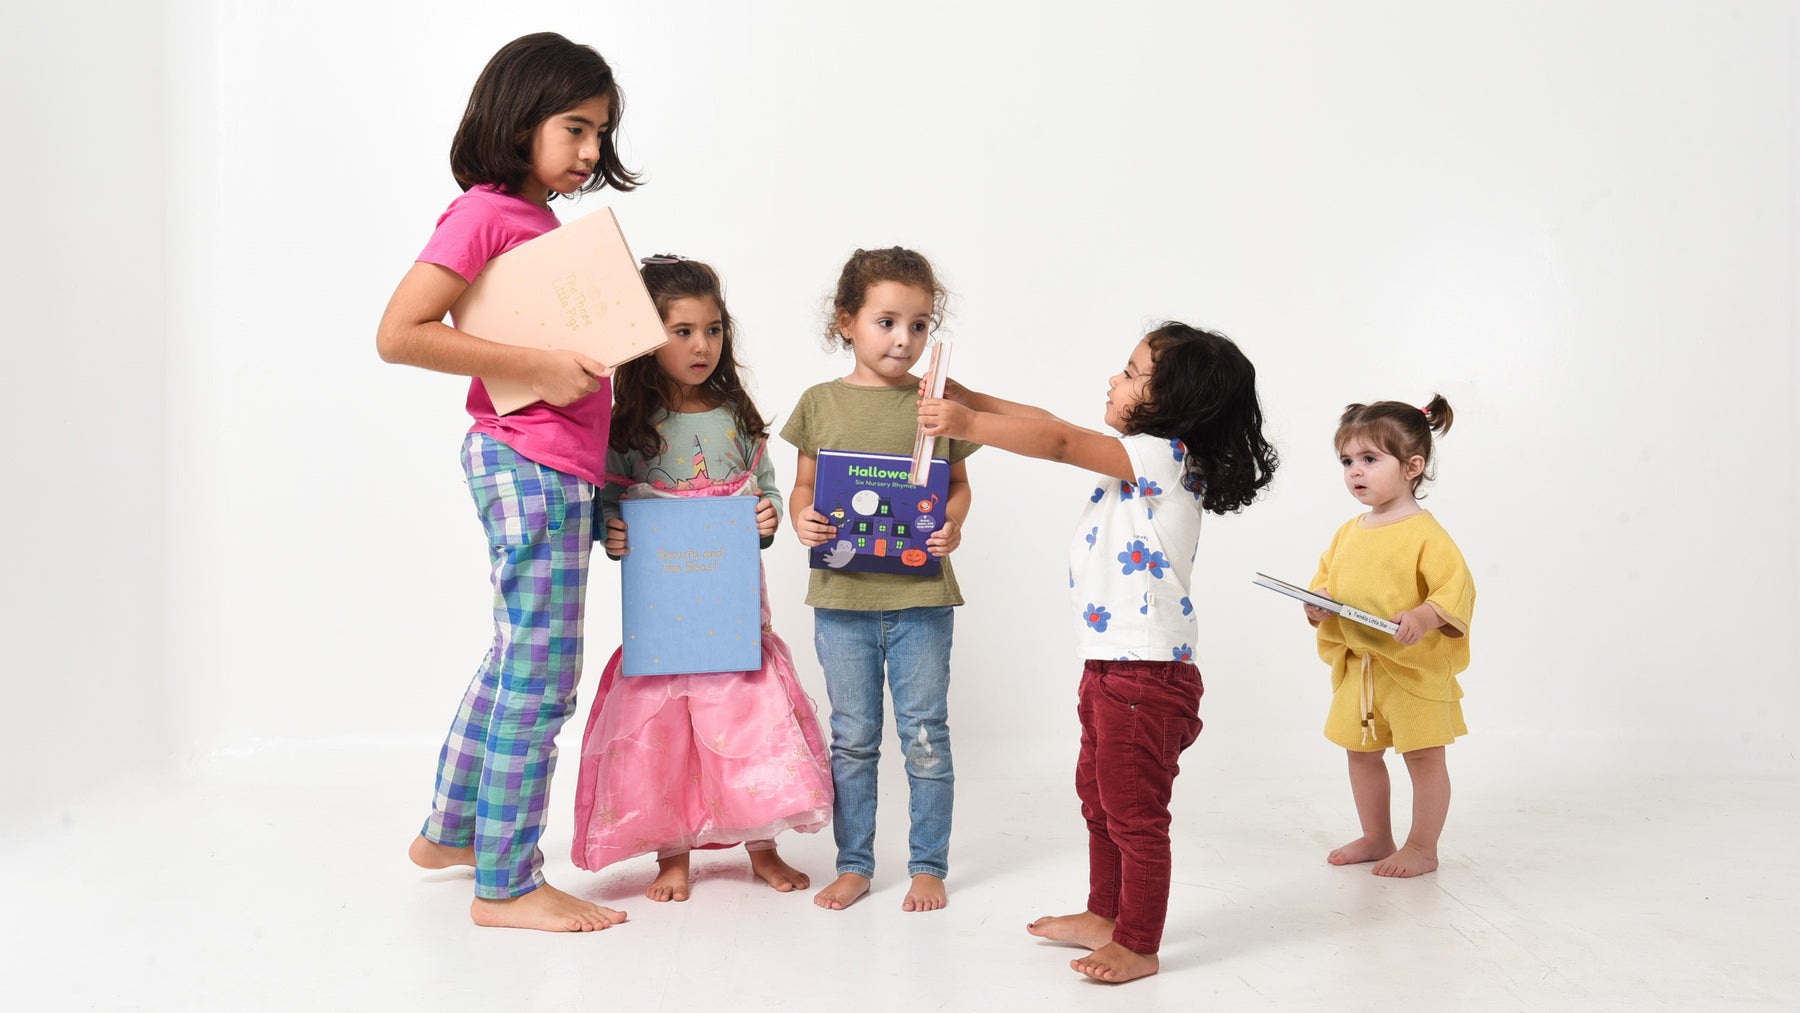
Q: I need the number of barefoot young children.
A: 5